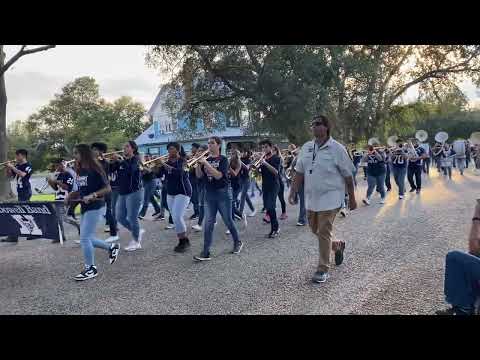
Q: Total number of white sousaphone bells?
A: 5